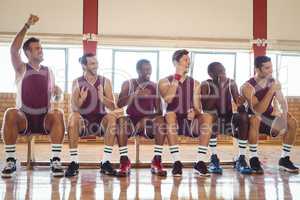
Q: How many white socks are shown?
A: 12